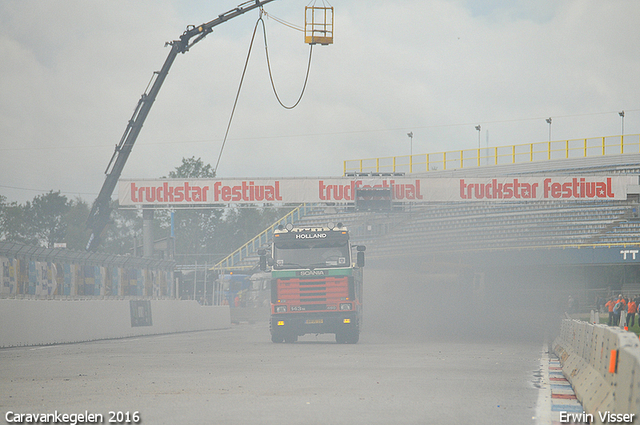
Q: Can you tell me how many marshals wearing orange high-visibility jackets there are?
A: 3